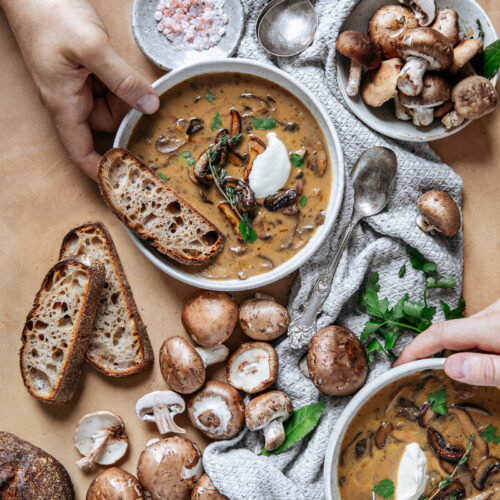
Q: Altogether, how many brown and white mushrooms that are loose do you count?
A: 13